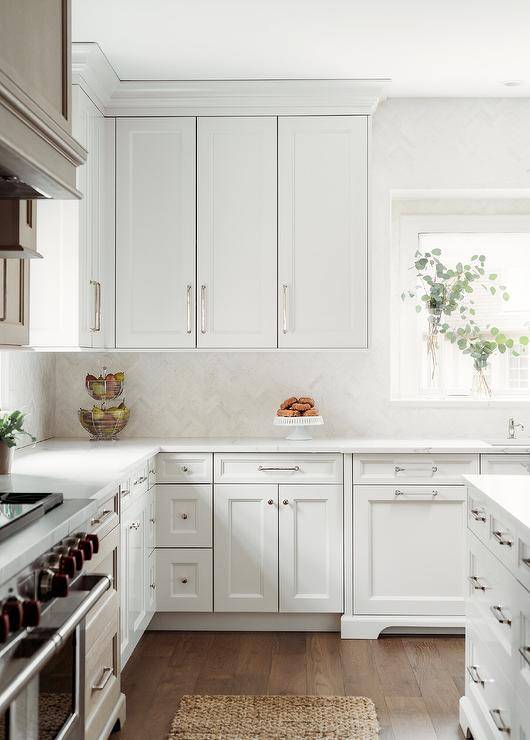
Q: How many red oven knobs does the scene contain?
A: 8